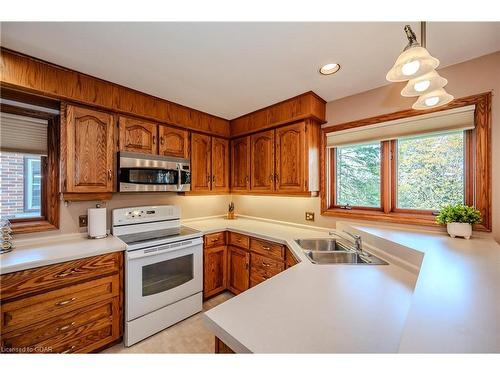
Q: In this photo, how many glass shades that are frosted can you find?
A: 3